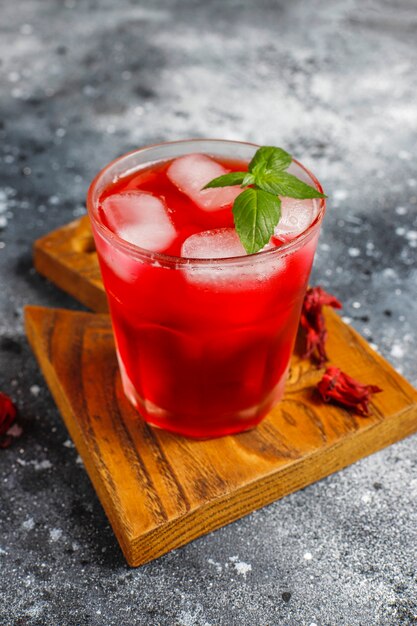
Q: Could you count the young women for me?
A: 0